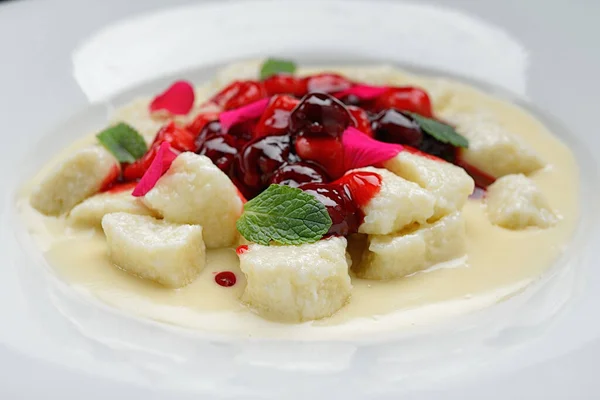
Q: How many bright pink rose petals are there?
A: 5